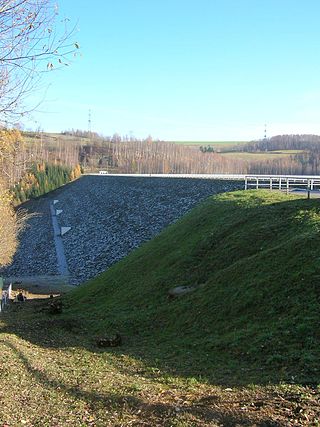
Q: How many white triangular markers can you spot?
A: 3